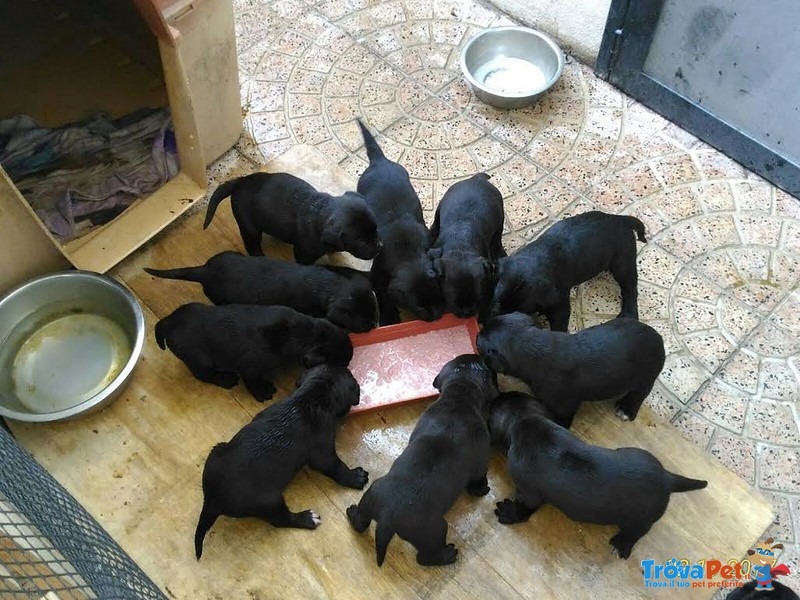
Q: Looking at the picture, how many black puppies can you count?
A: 10